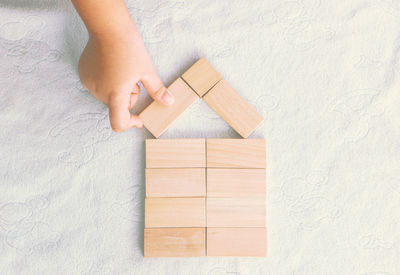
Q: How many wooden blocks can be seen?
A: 11